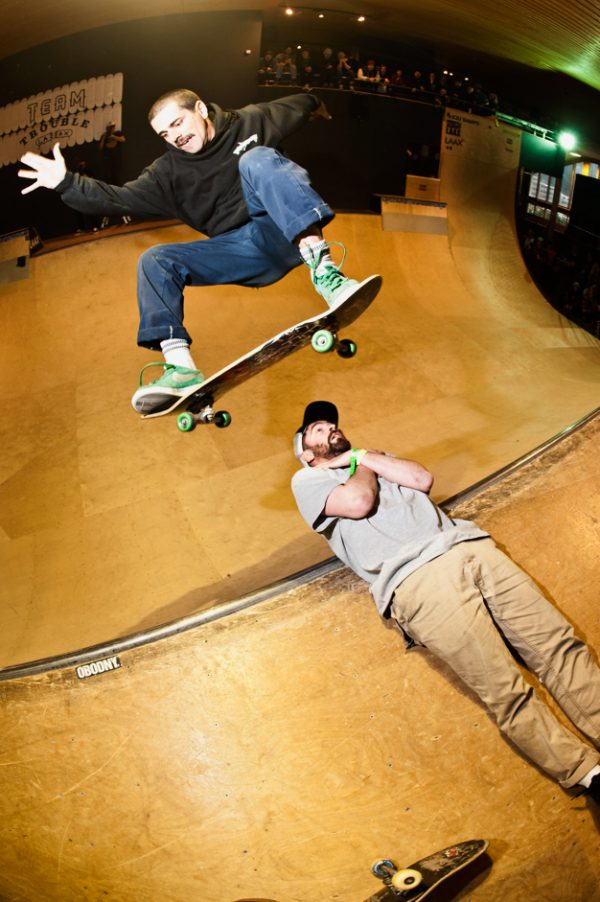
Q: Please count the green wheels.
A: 4